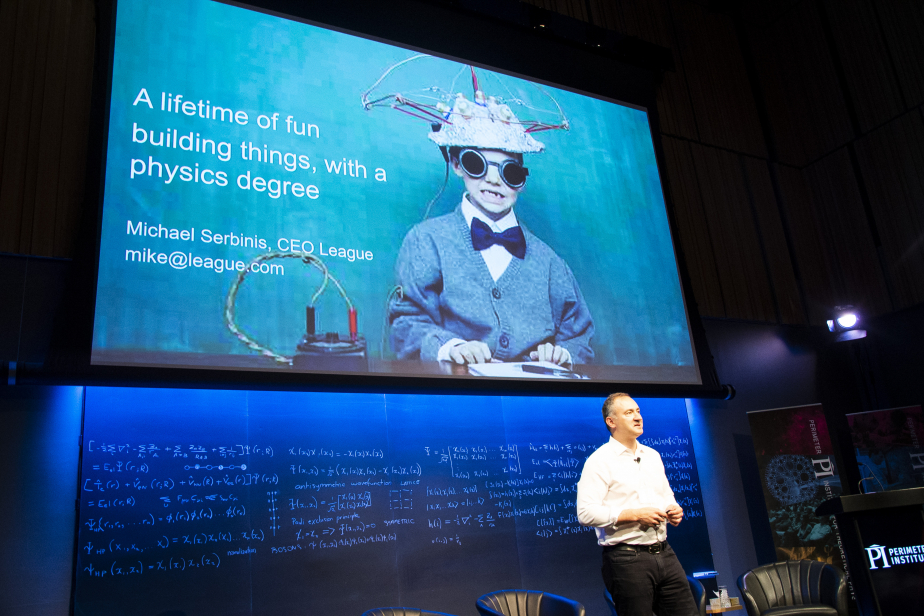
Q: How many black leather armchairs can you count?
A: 4